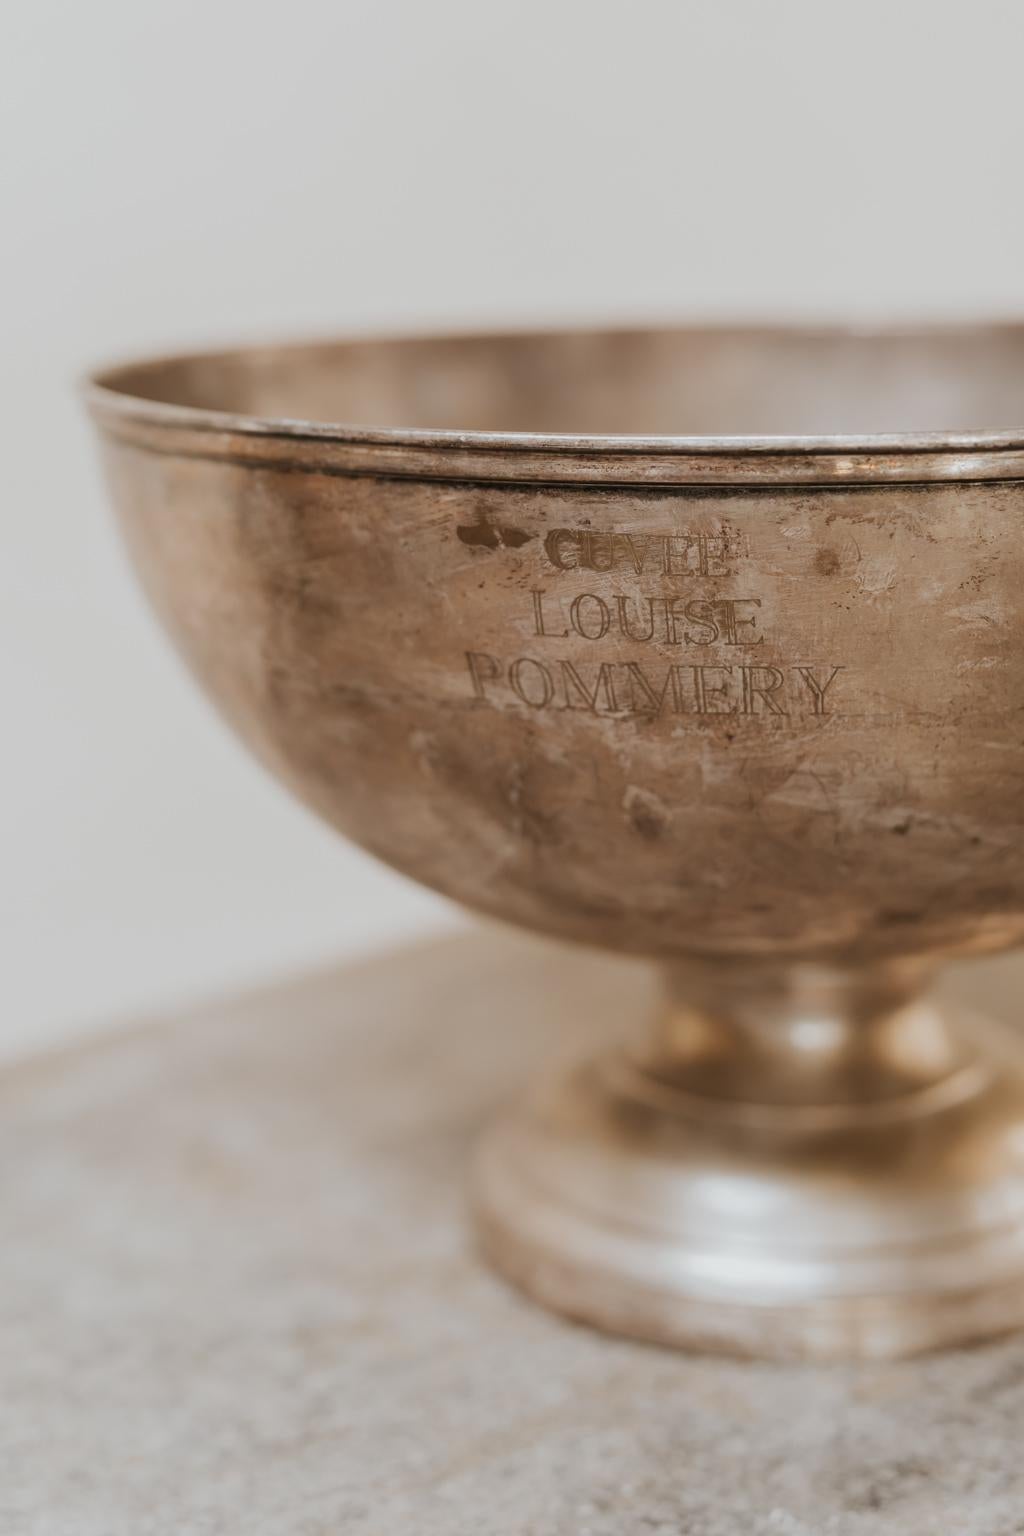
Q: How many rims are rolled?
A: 1